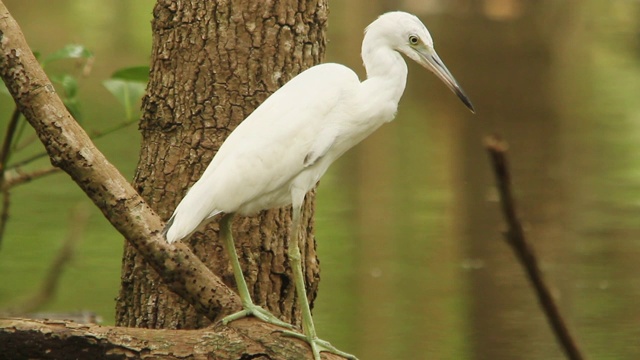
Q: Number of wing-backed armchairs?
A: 0